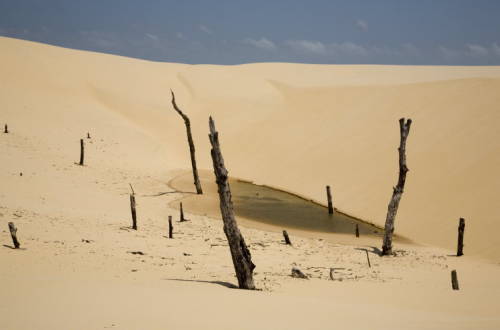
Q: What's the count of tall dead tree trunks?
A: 3